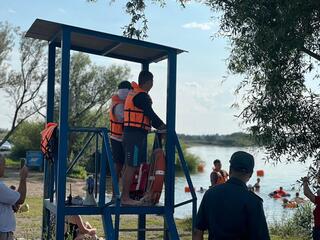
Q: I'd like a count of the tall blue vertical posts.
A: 4